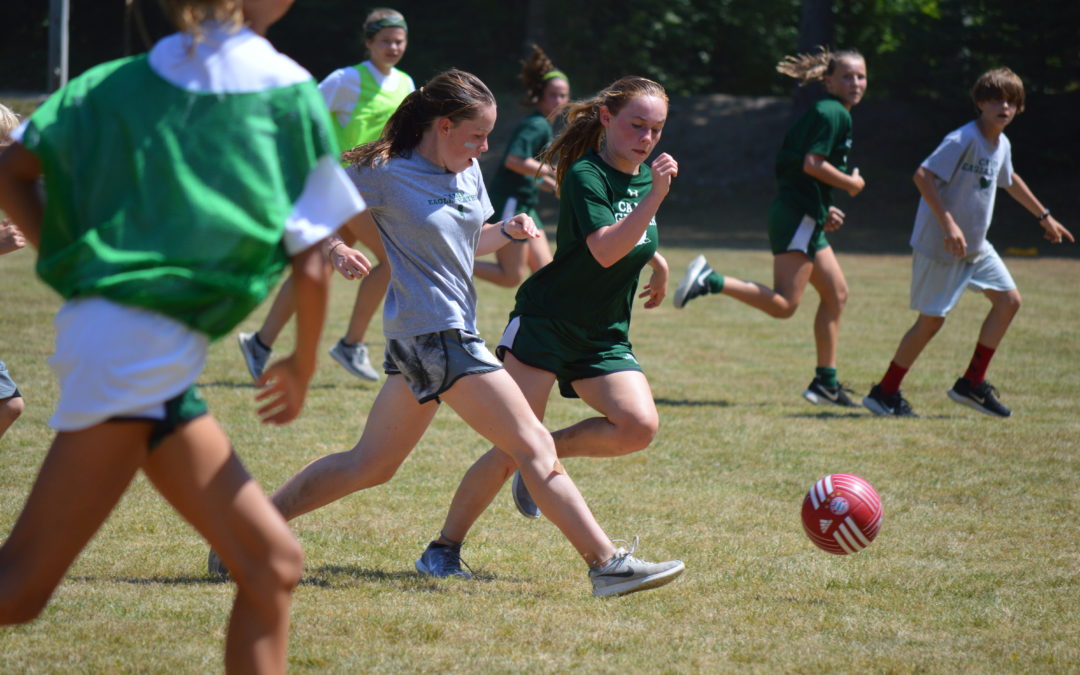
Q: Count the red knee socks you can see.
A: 2